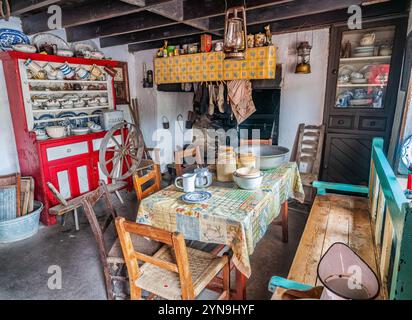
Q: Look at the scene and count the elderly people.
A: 0